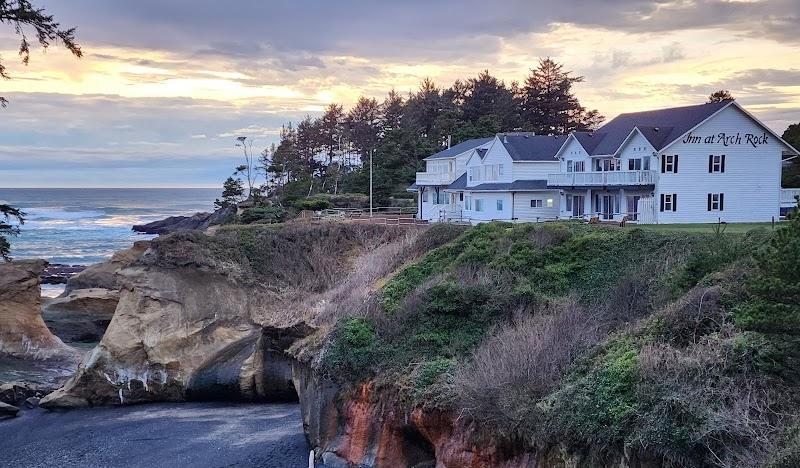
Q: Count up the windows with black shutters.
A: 4